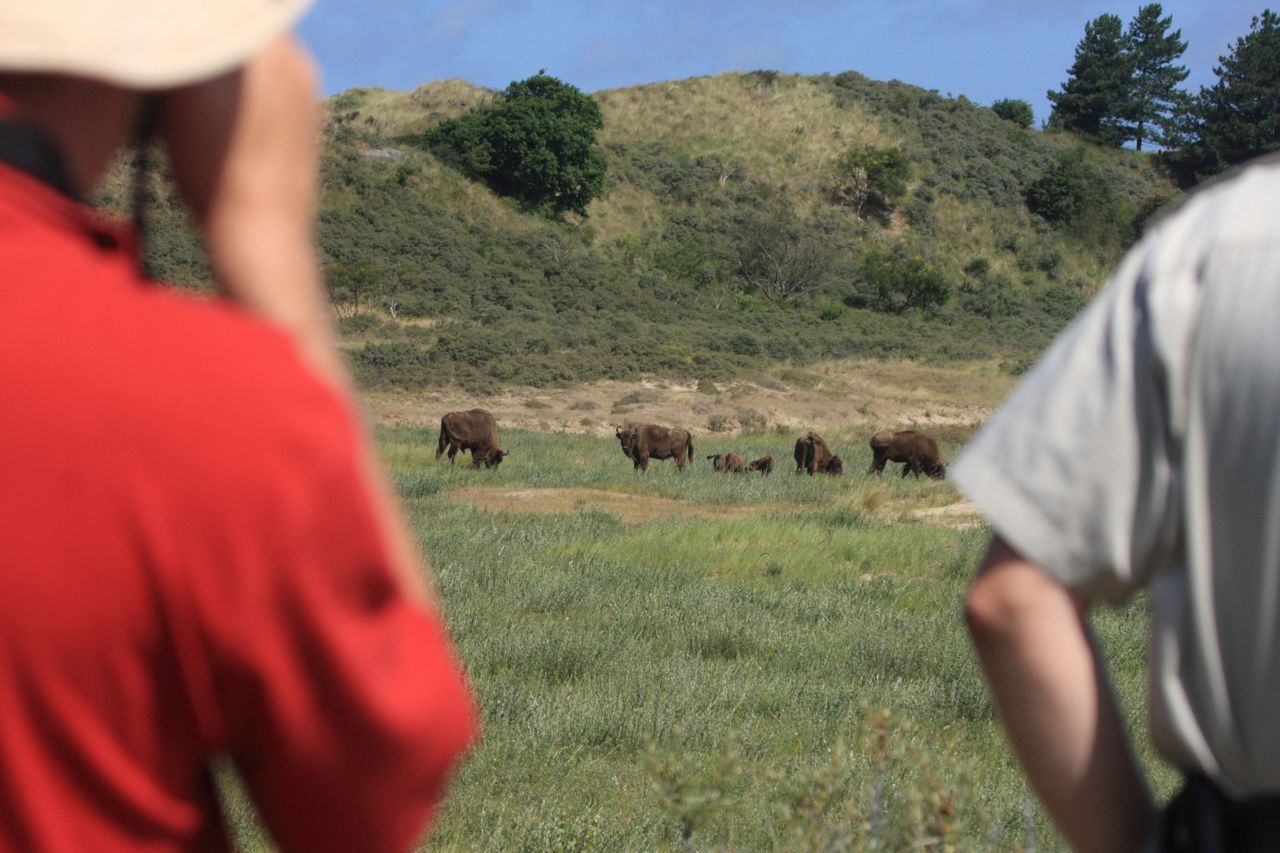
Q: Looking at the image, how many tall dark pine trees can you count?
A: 3